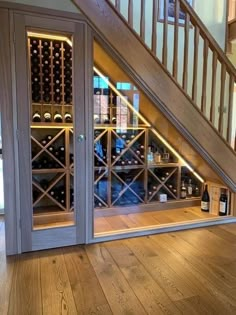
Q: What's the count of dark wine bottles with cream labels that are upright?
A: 2